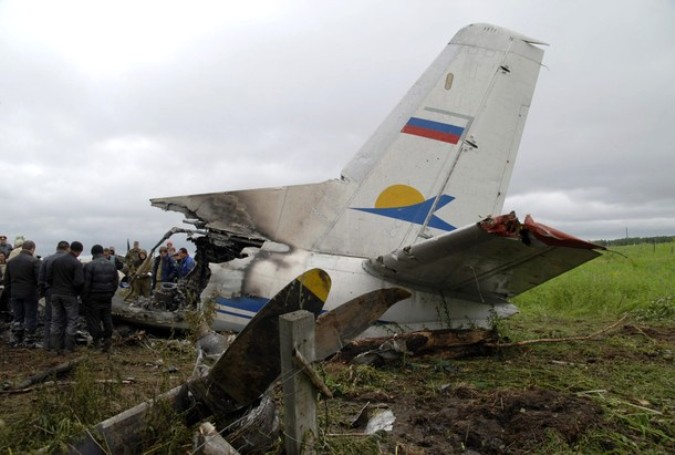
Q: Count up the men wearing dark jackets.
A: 4